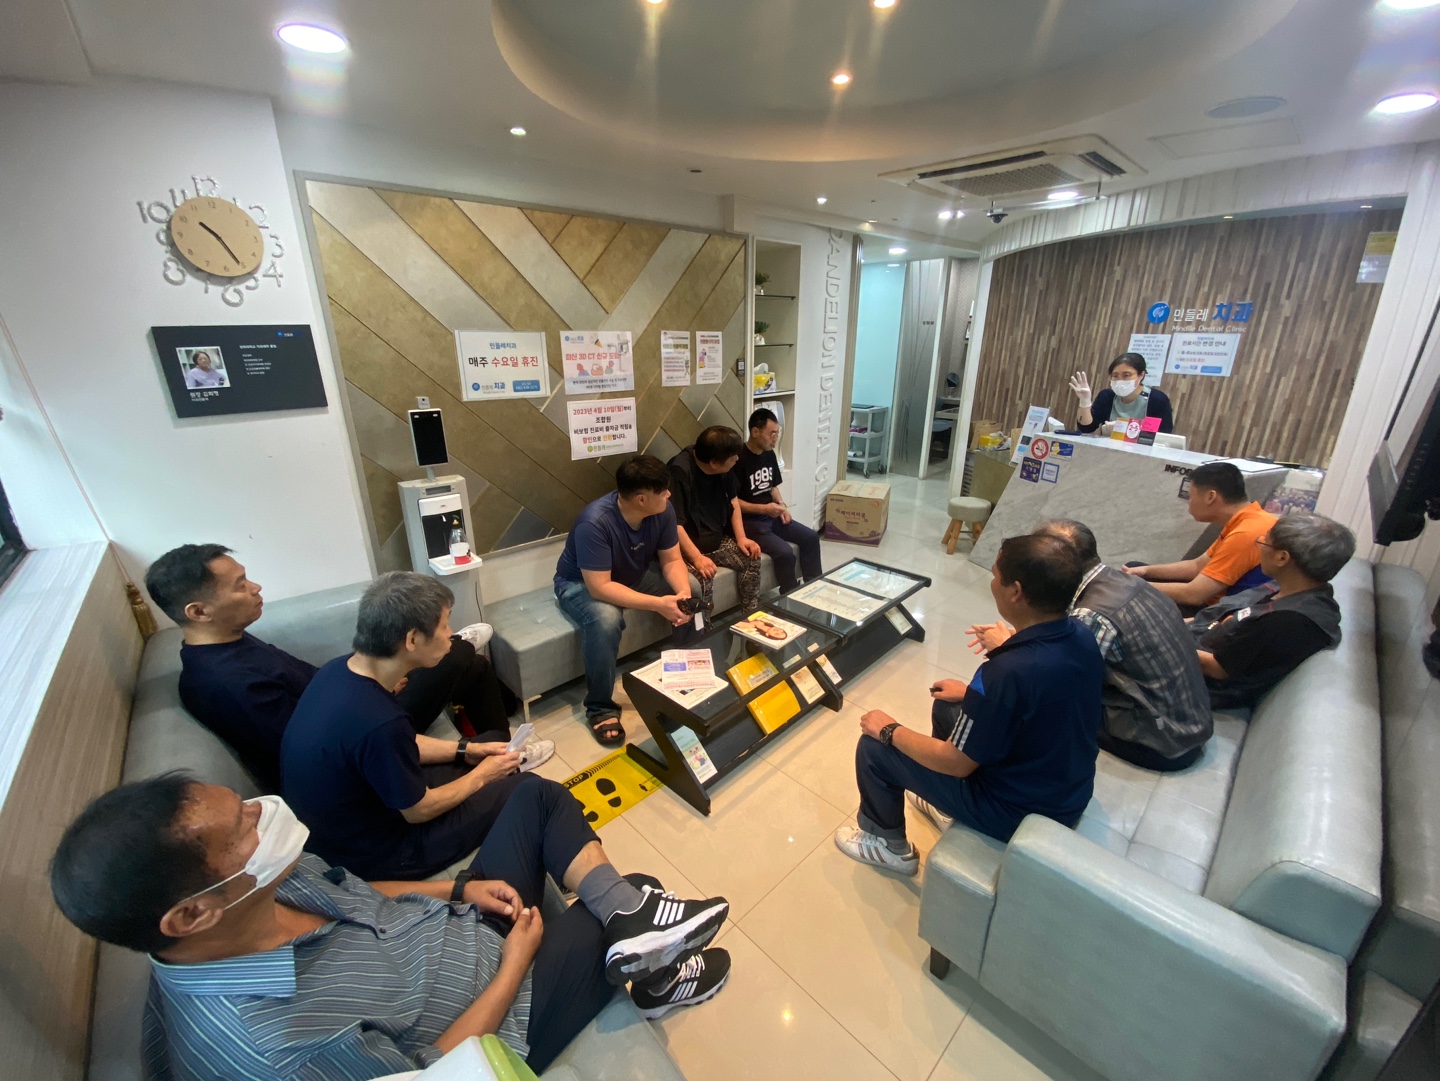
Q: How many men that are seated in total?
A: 10